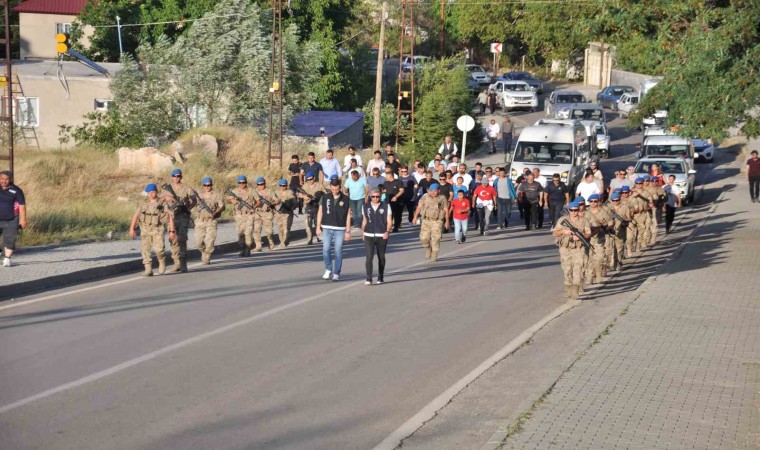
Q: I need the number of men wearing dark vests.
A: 2